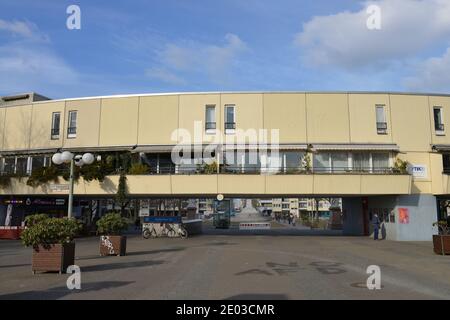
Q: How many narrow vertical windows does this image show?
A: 6